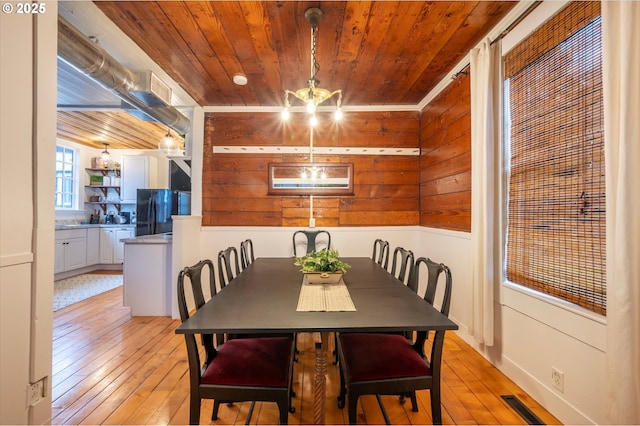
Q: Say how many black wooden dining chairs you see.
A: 7